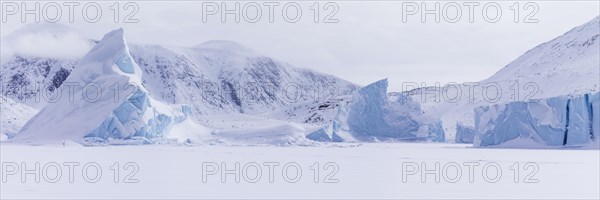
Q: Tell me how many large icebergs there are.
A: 3